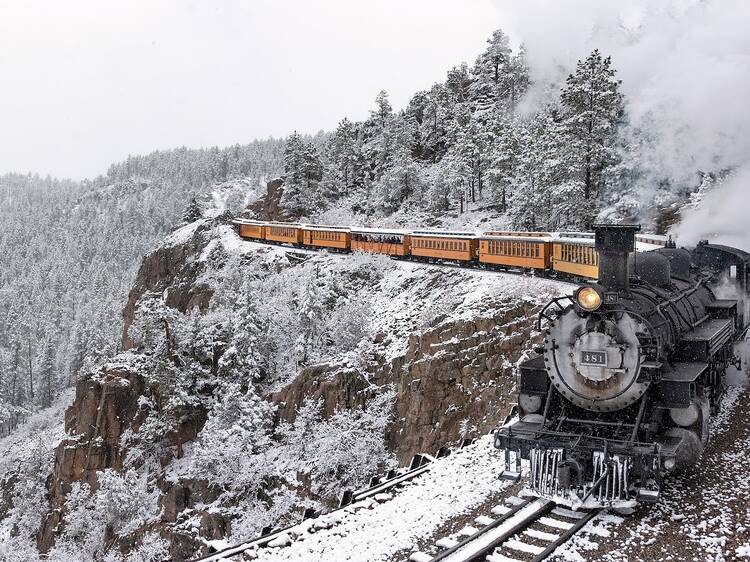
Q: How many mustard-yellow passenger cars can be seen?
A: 7